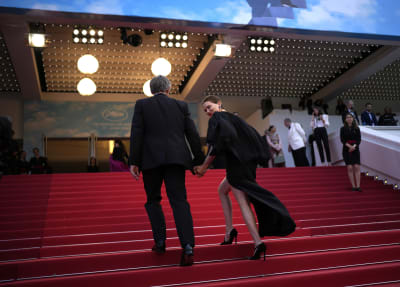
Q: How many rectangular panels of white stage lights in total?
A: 3